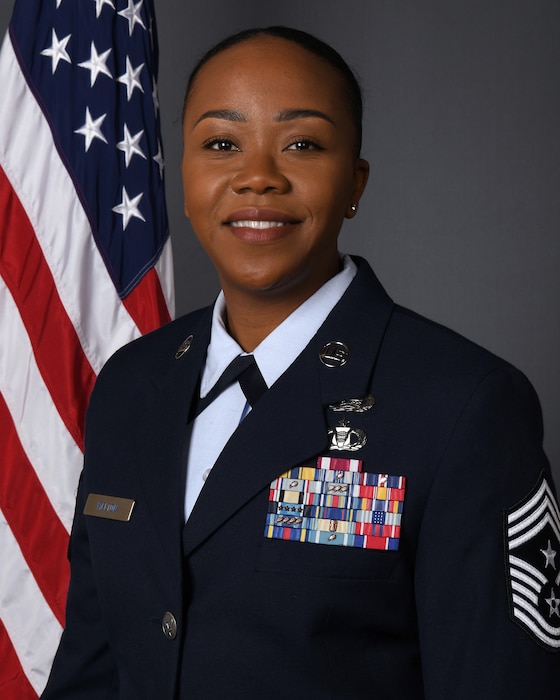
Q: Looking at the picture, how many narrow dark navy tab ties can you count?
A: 1